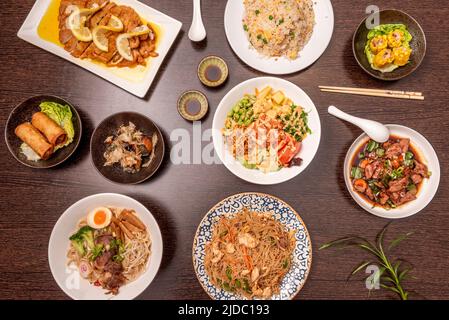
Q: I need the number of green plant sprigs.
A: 1